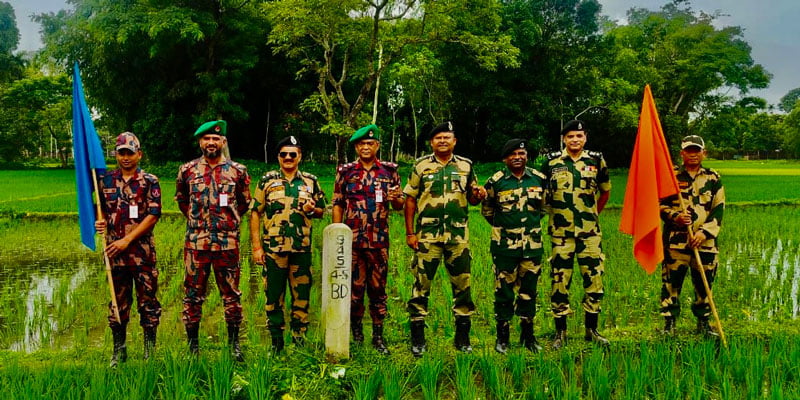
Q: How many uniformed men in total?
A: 8